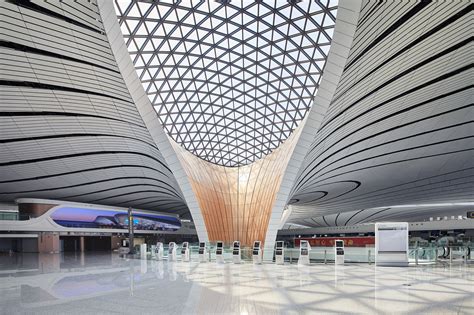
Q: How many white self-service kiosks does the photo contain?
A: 10